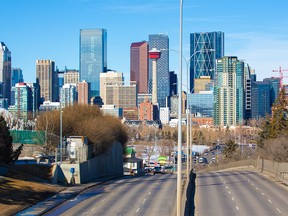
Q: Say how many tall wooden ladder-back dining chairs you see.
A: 0